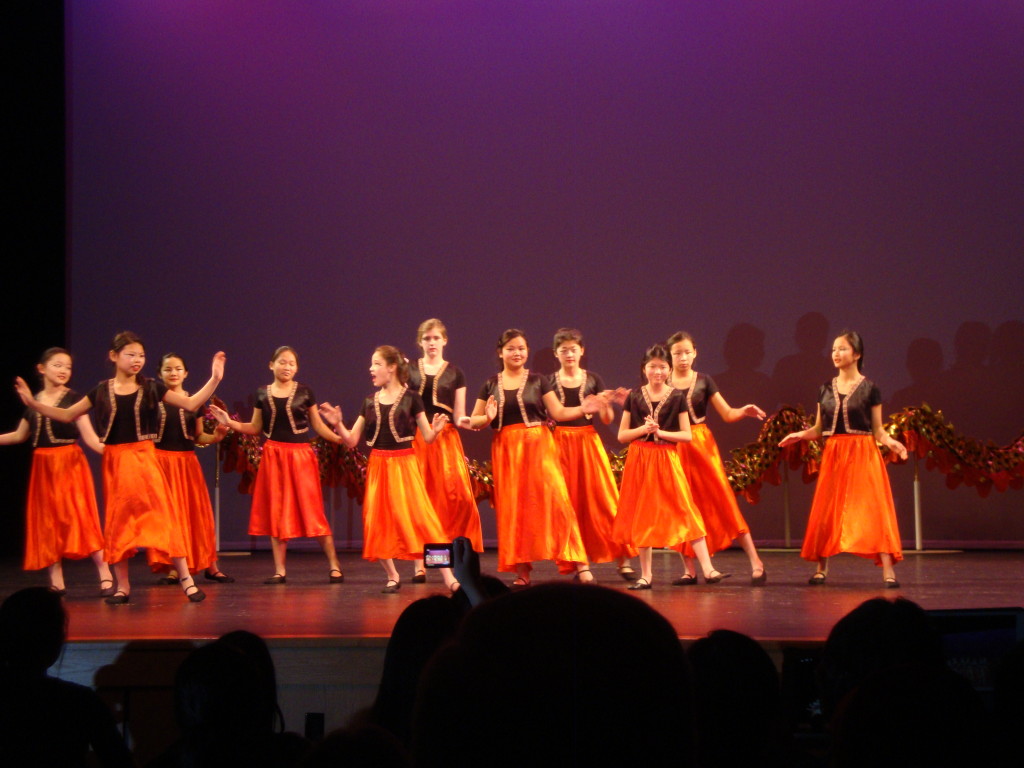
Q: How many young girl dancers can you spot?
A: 11